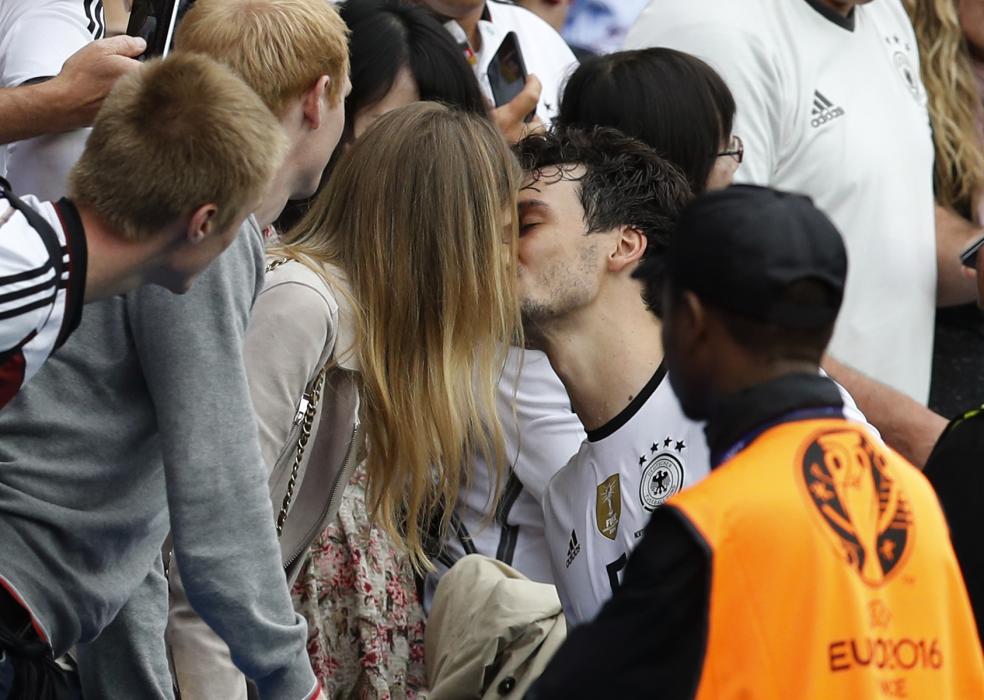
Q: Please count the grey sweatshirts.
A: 1